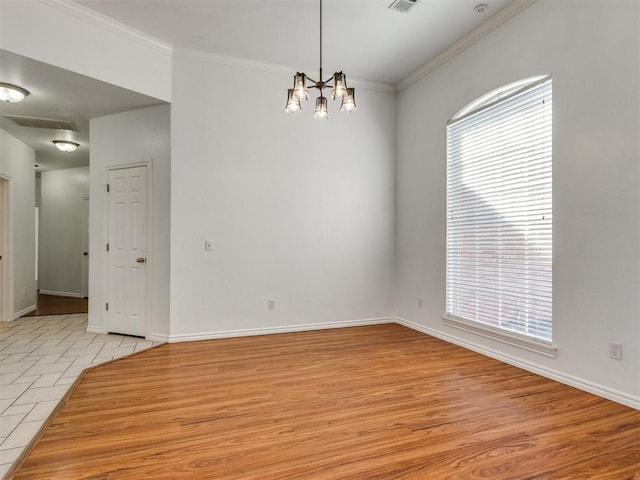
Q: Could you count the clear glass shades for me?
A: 5